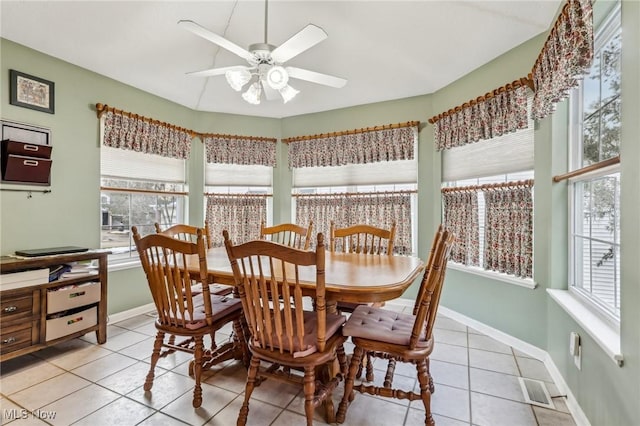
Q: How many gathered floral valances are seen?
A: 5